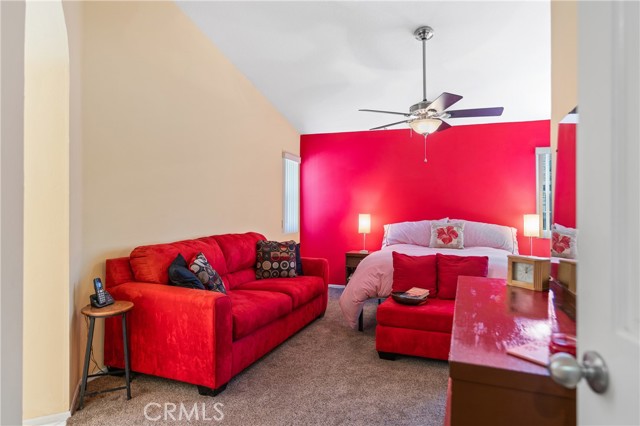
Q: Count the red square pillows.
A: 2